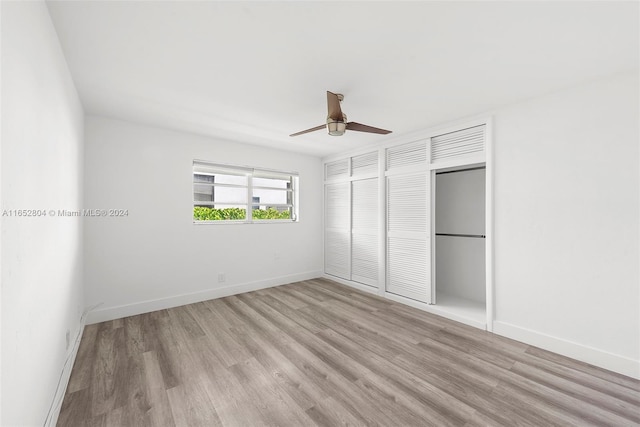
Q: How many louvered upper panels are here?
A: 4